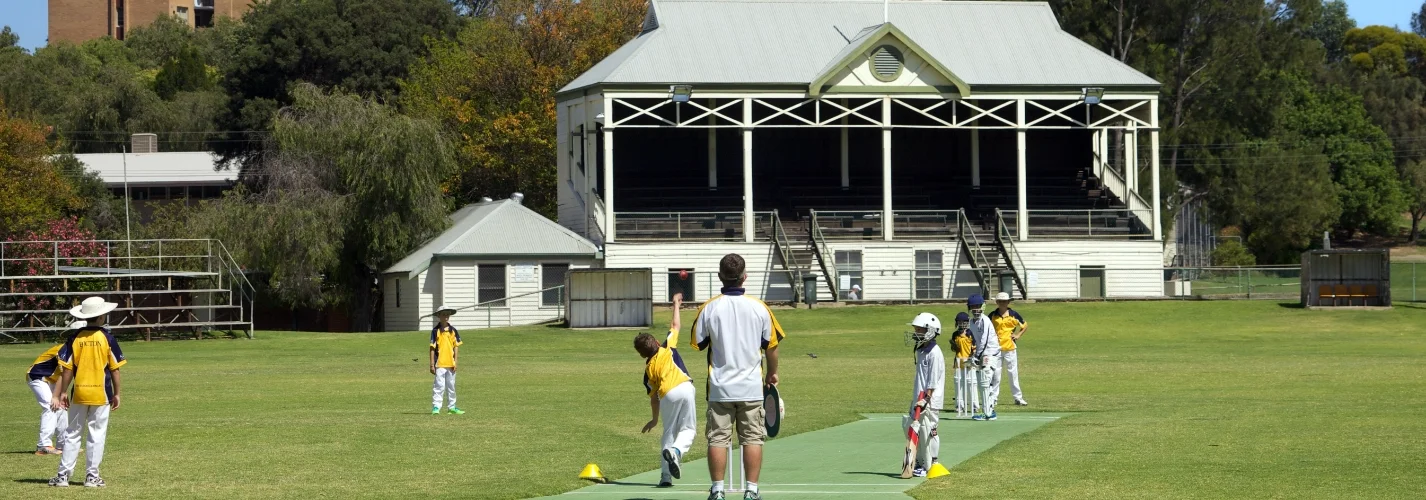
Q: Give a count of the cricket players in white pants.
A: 8